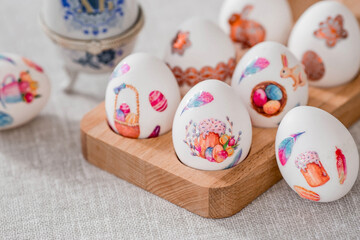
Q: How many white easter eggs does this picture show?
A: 8